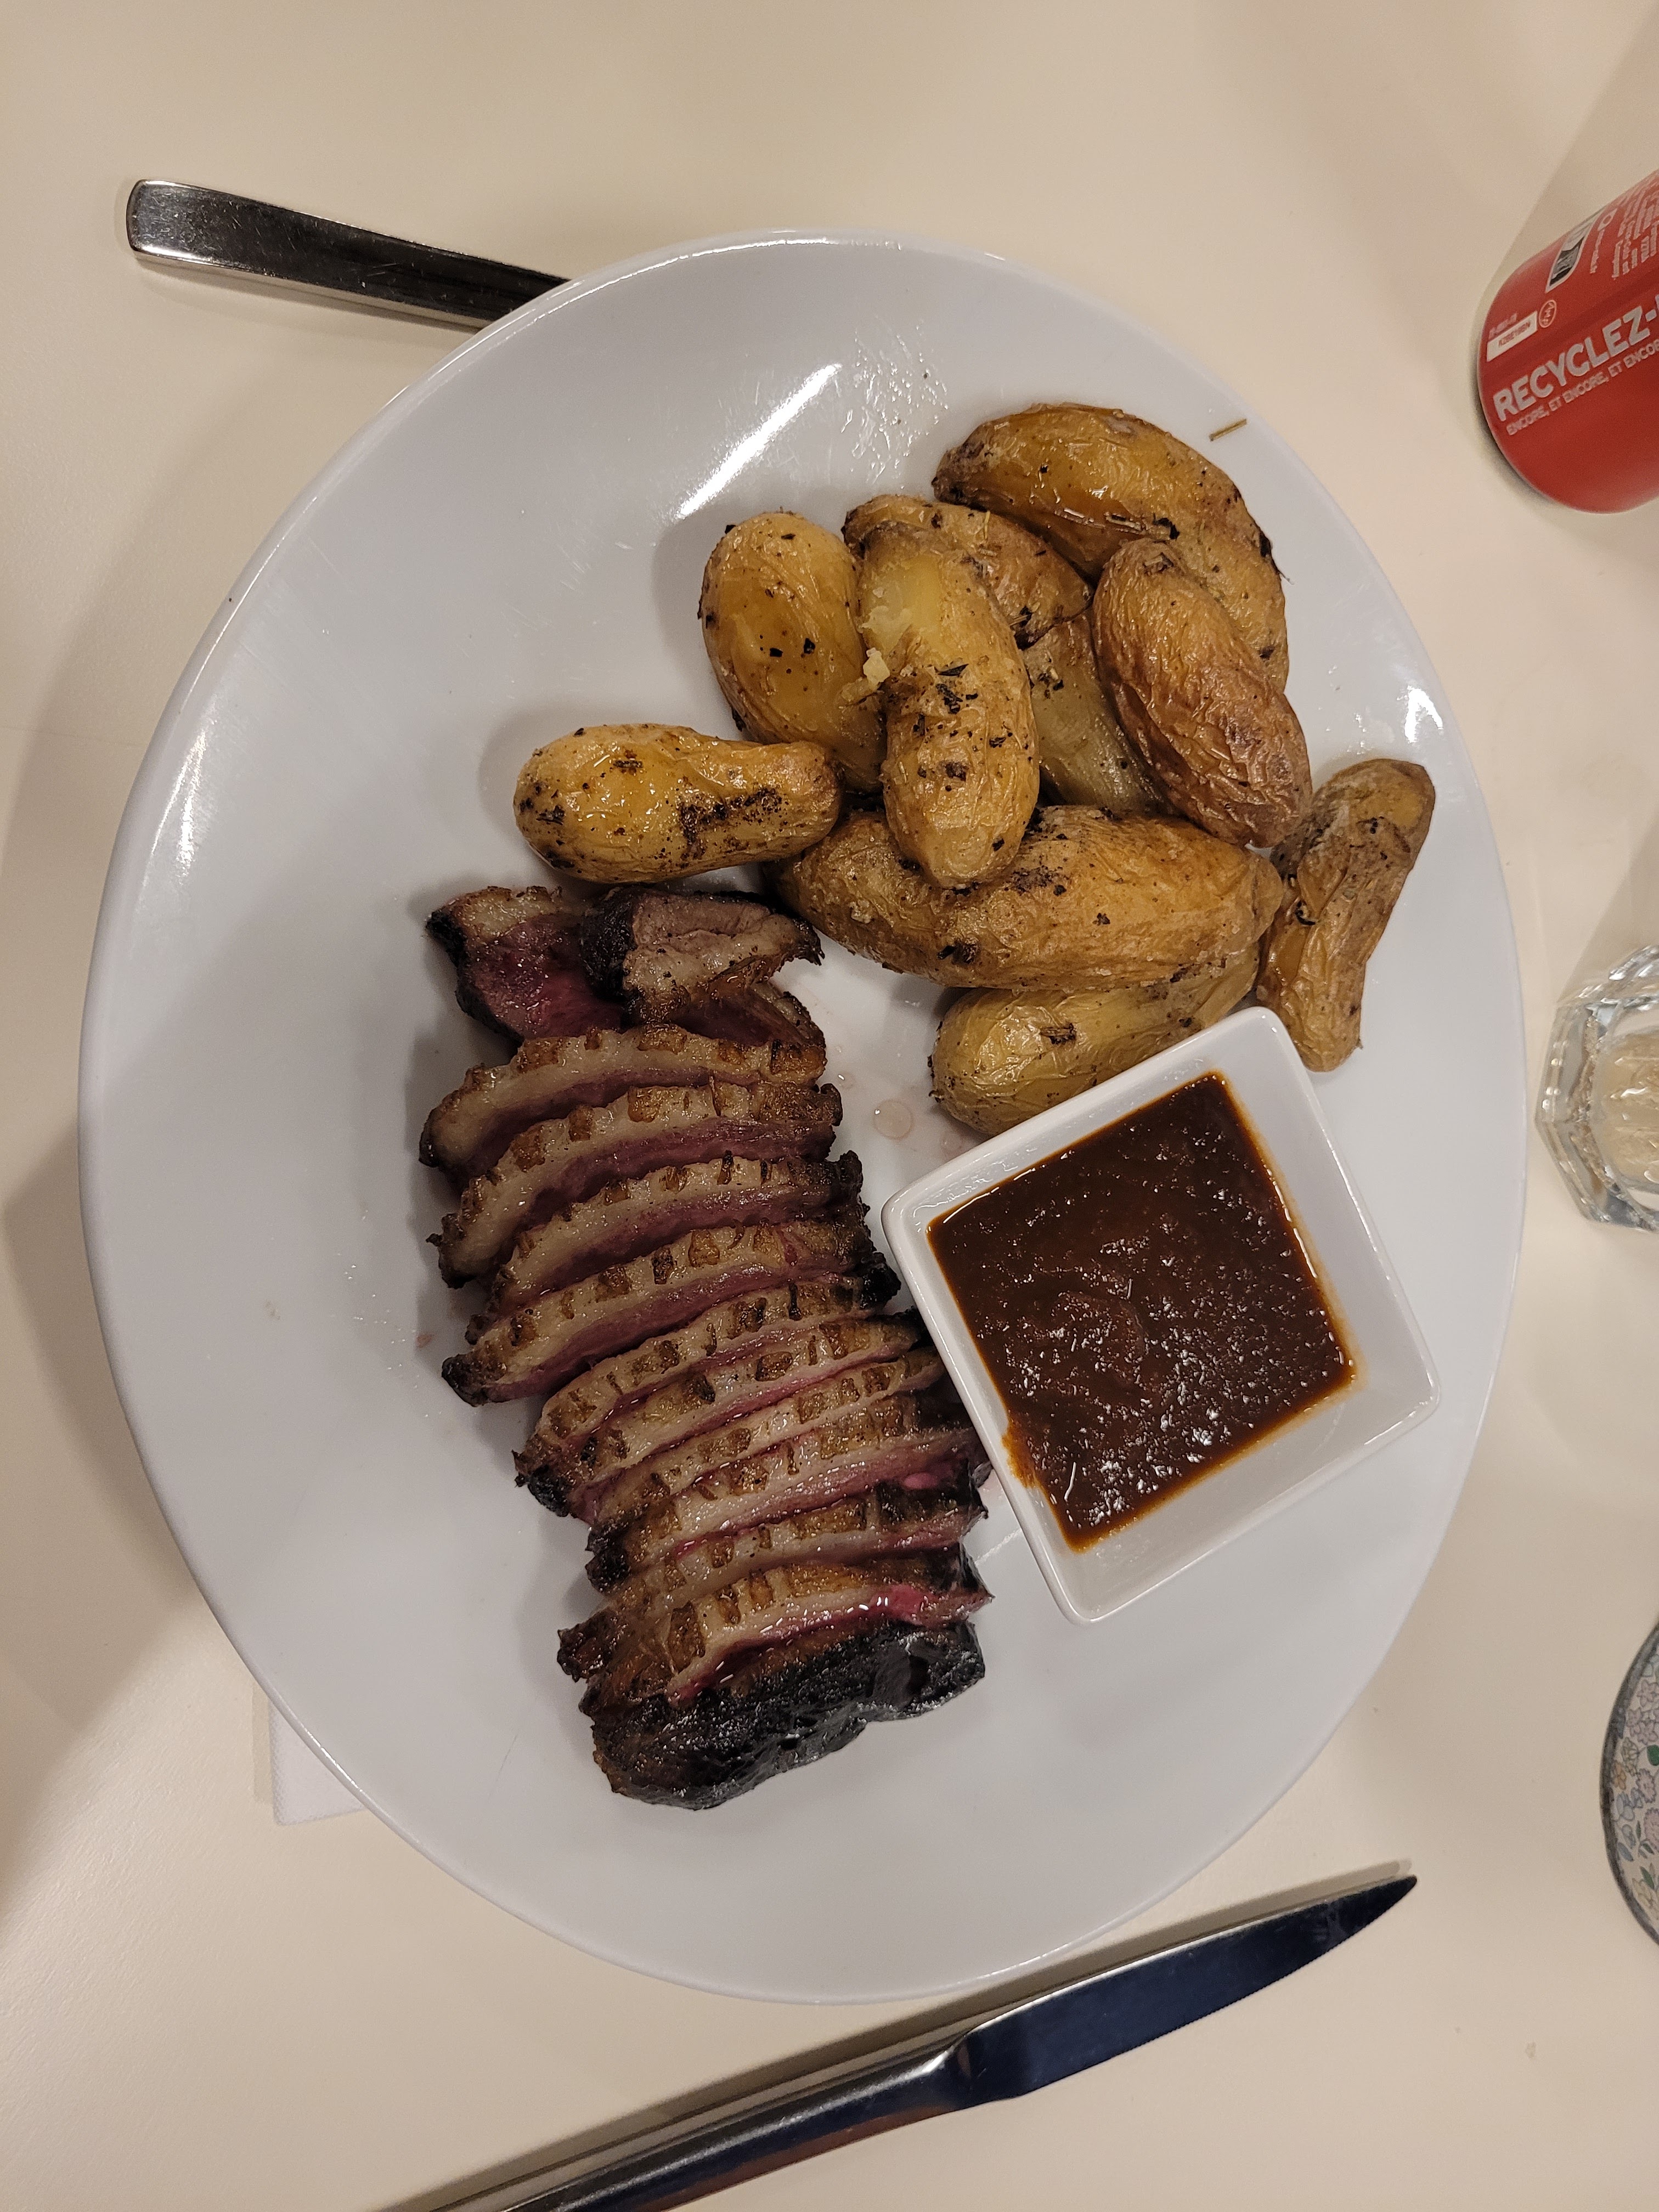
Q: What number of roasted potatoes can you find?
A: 10